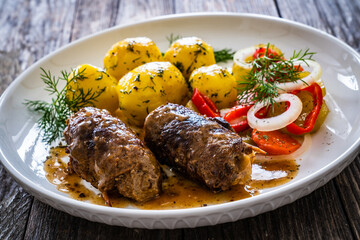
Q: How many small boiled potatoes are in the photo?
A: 5